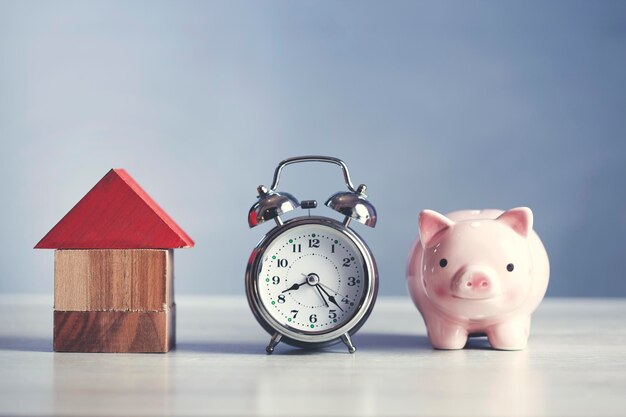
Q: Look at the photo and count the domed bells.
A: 2